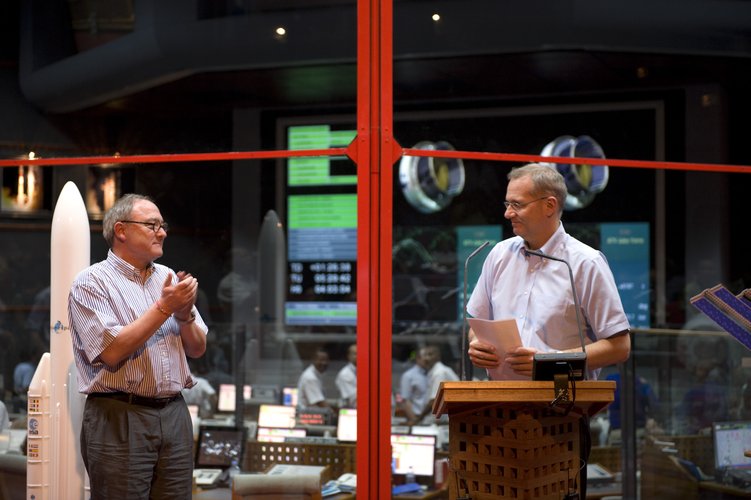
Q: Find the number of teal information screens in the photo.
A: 2